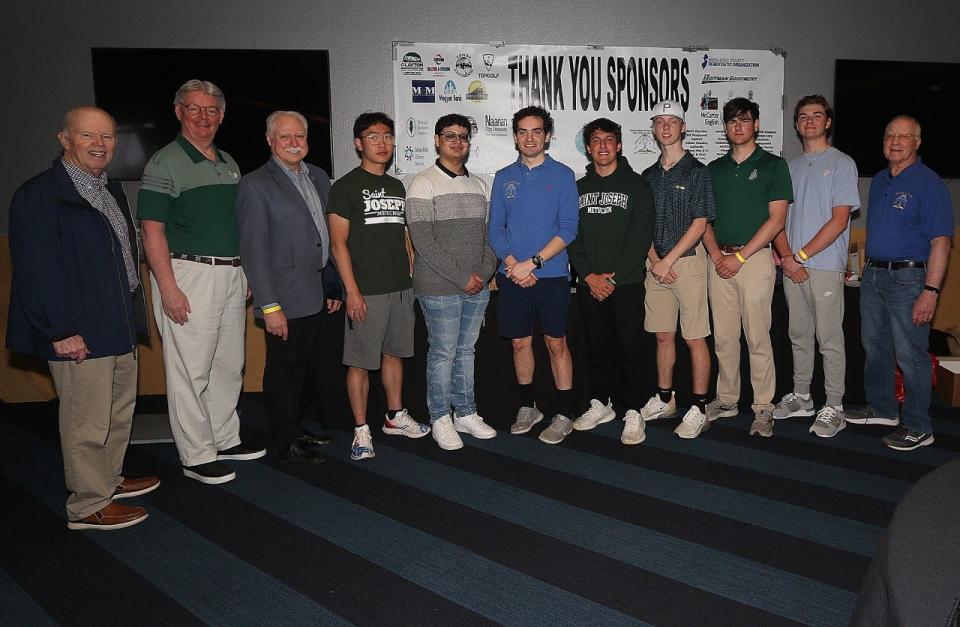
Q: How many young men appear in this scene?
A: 7